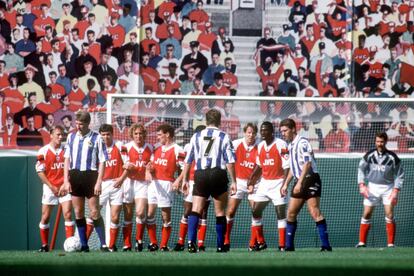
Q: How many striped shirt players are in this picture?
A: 3